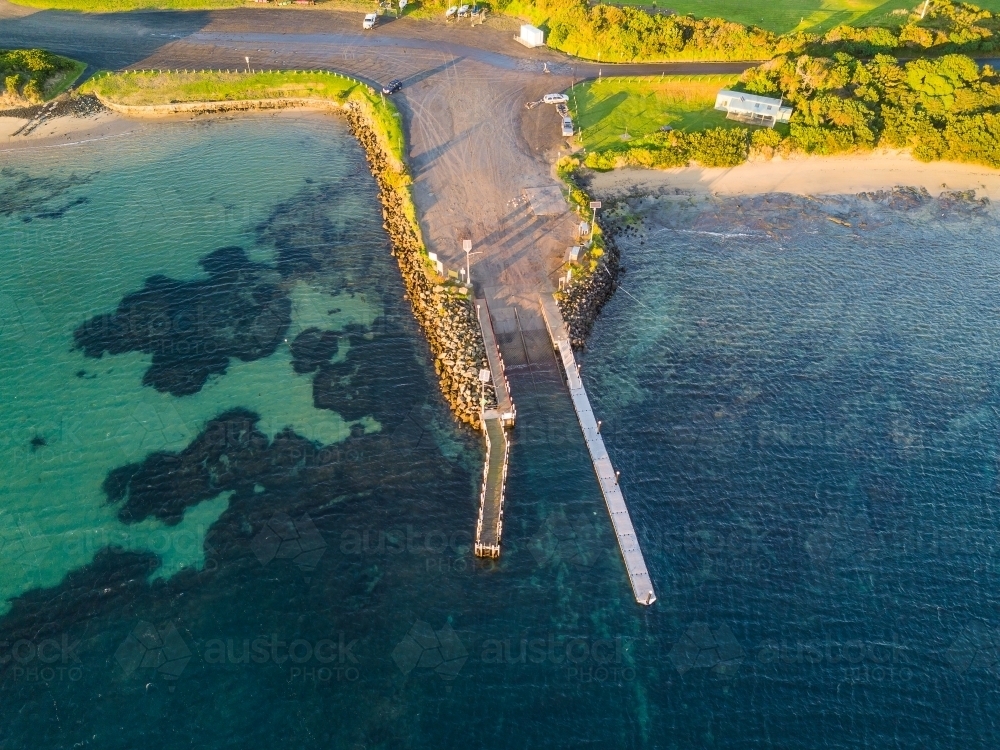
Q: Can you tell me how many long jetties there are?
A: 2